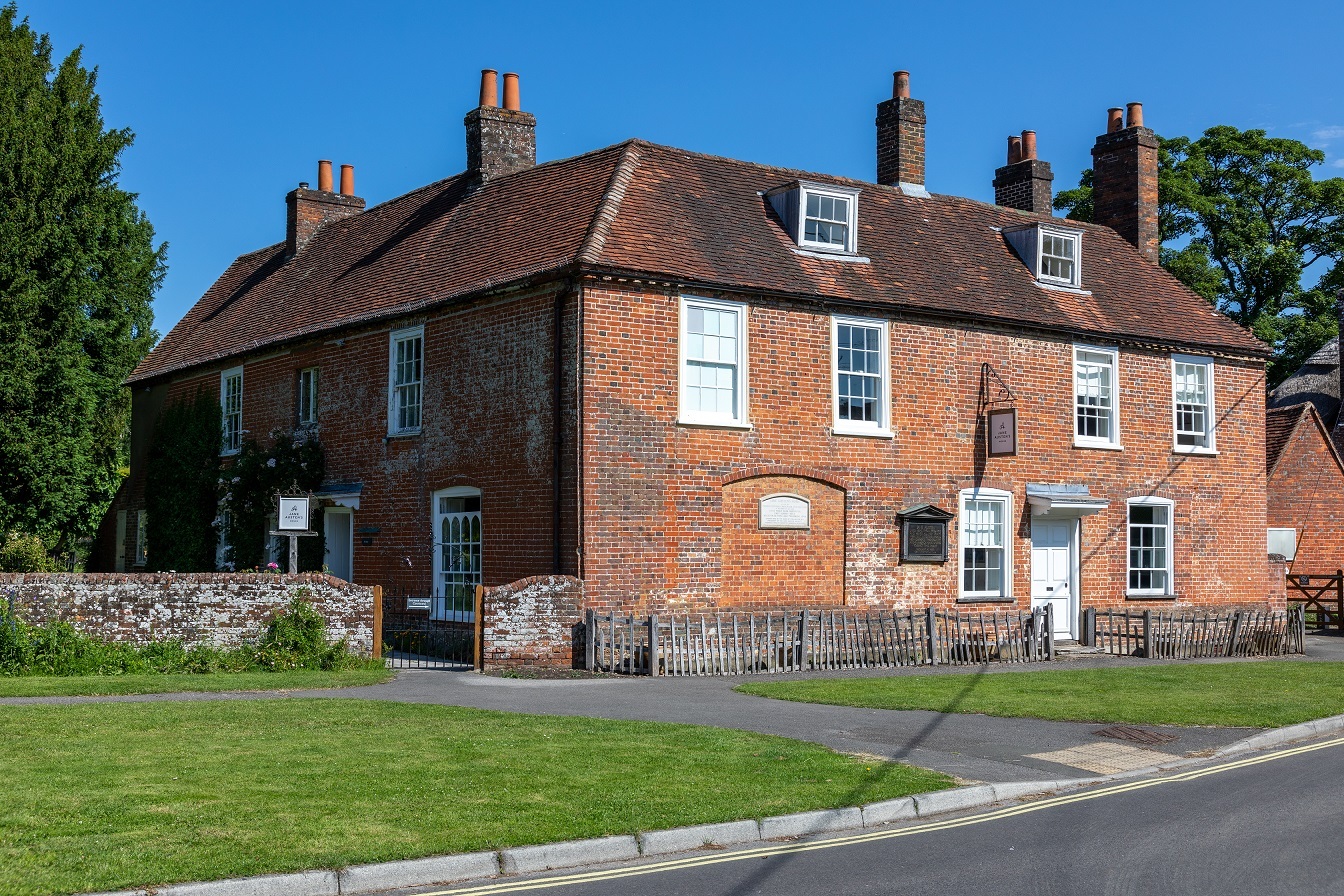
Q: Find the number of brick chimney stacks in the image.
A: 5